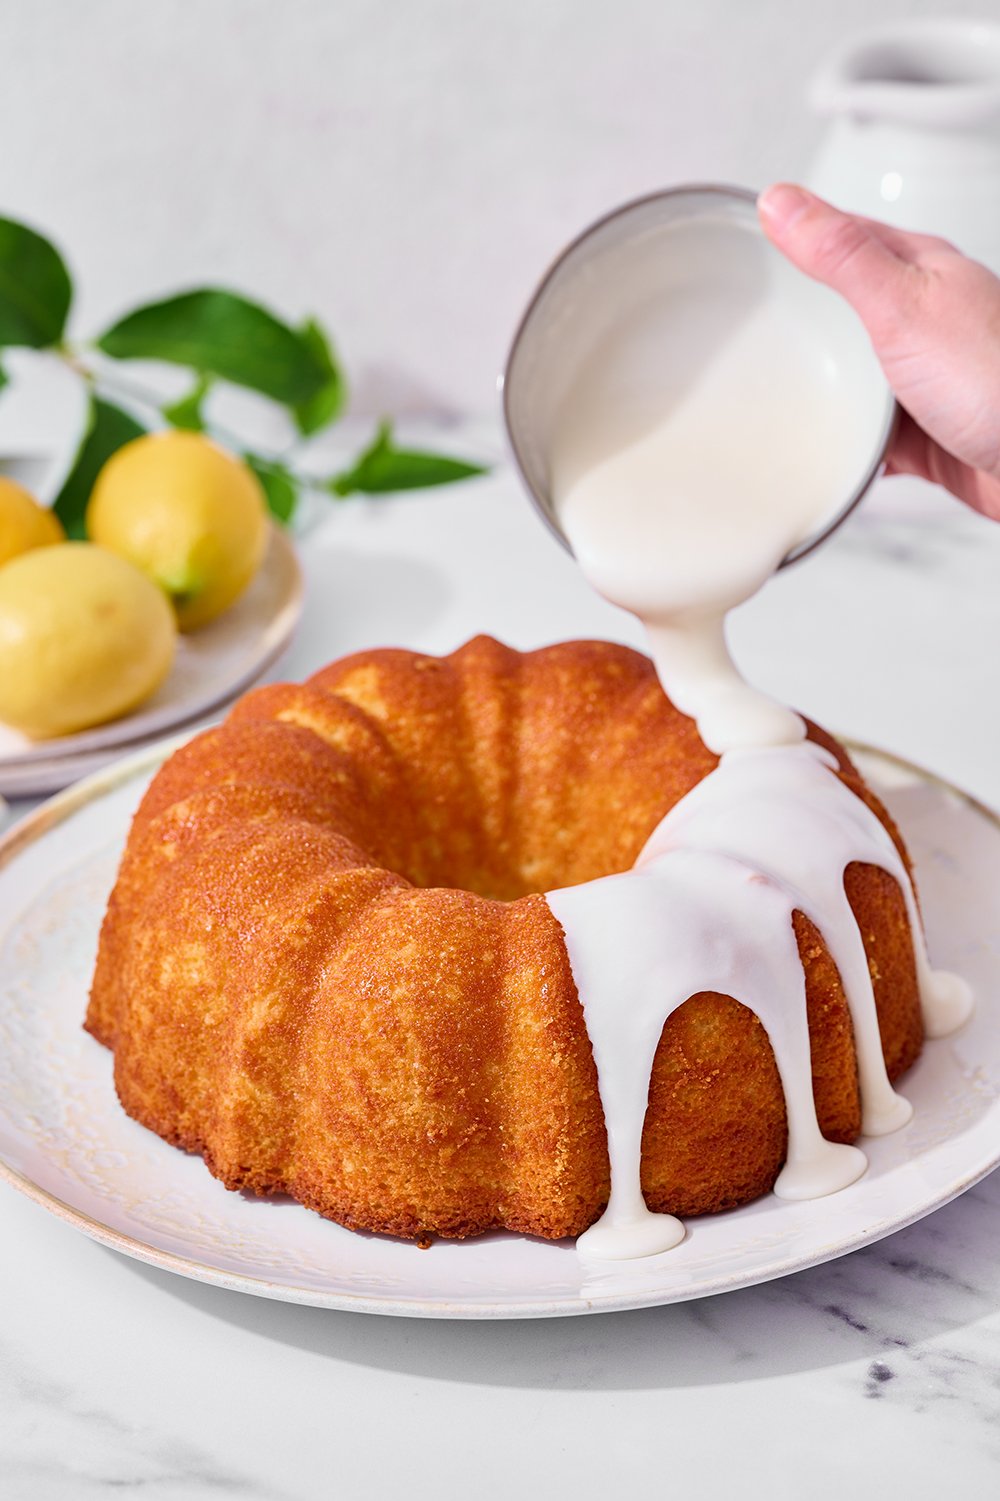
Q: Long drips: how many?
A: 4